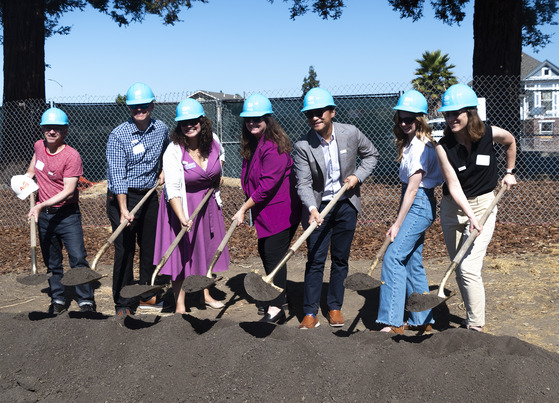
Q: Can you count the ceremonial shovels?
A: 7